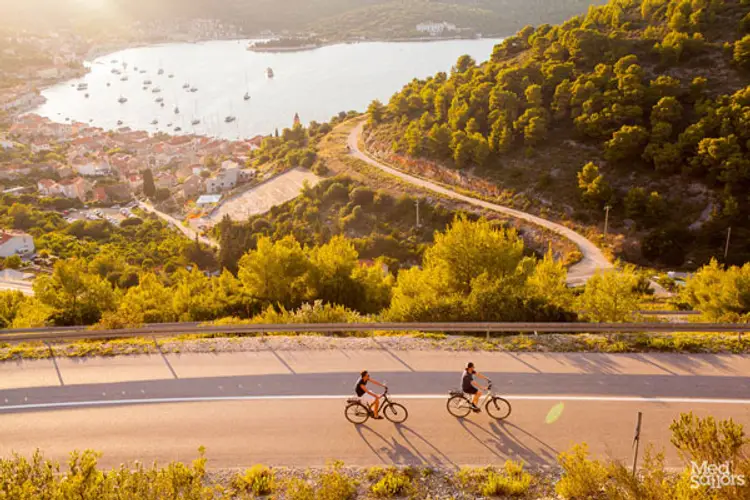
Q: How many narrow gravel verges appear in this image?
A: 2